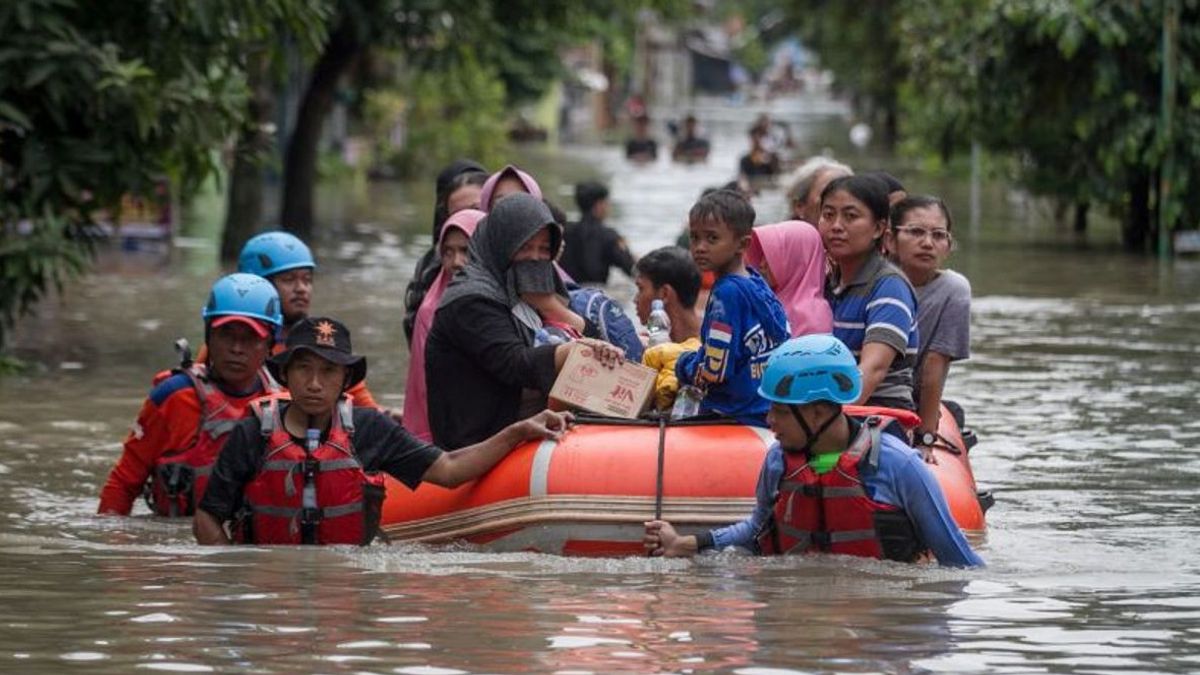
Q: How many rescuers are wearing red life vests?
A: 3